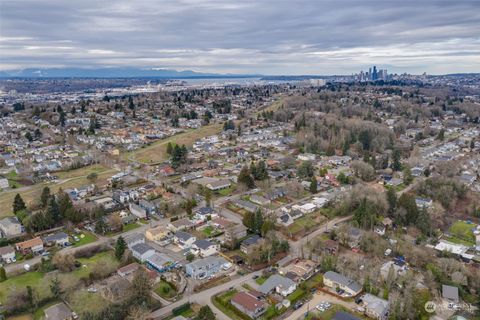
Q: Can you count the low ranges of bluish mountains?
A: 1